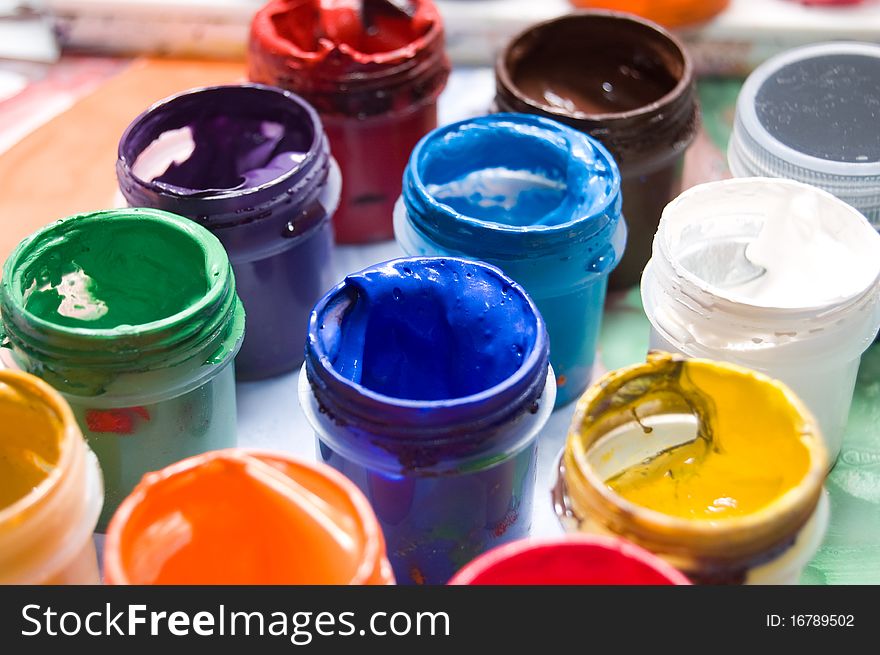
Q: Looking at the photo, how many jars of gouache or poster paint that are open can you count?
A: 11